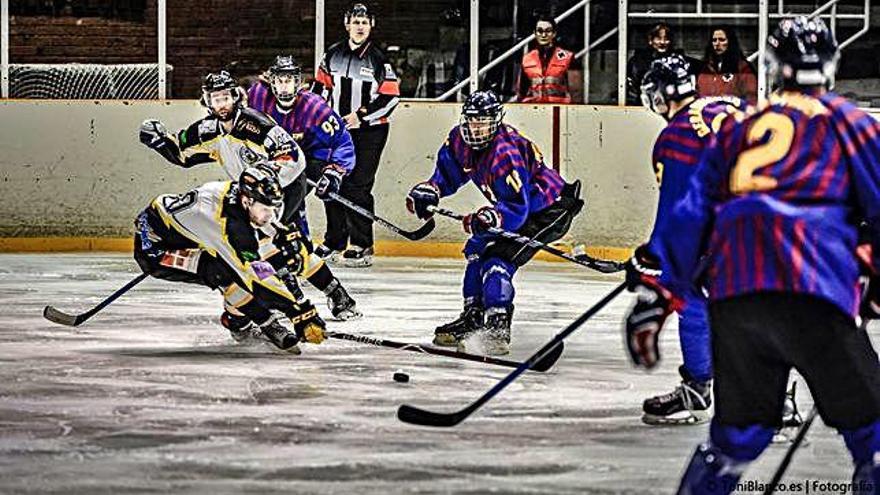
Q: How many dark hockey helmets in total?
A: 7